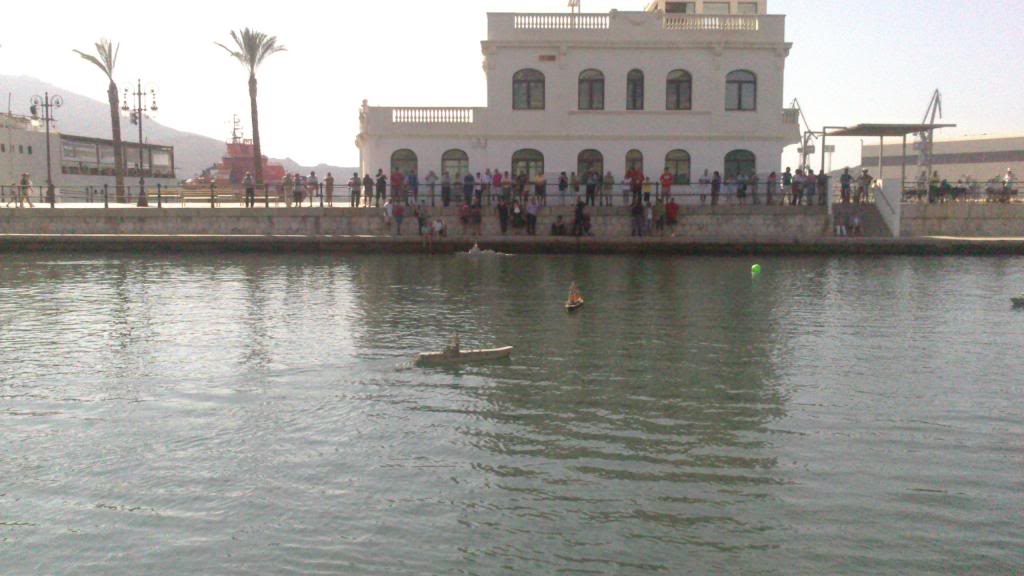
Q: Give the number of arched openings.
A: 12